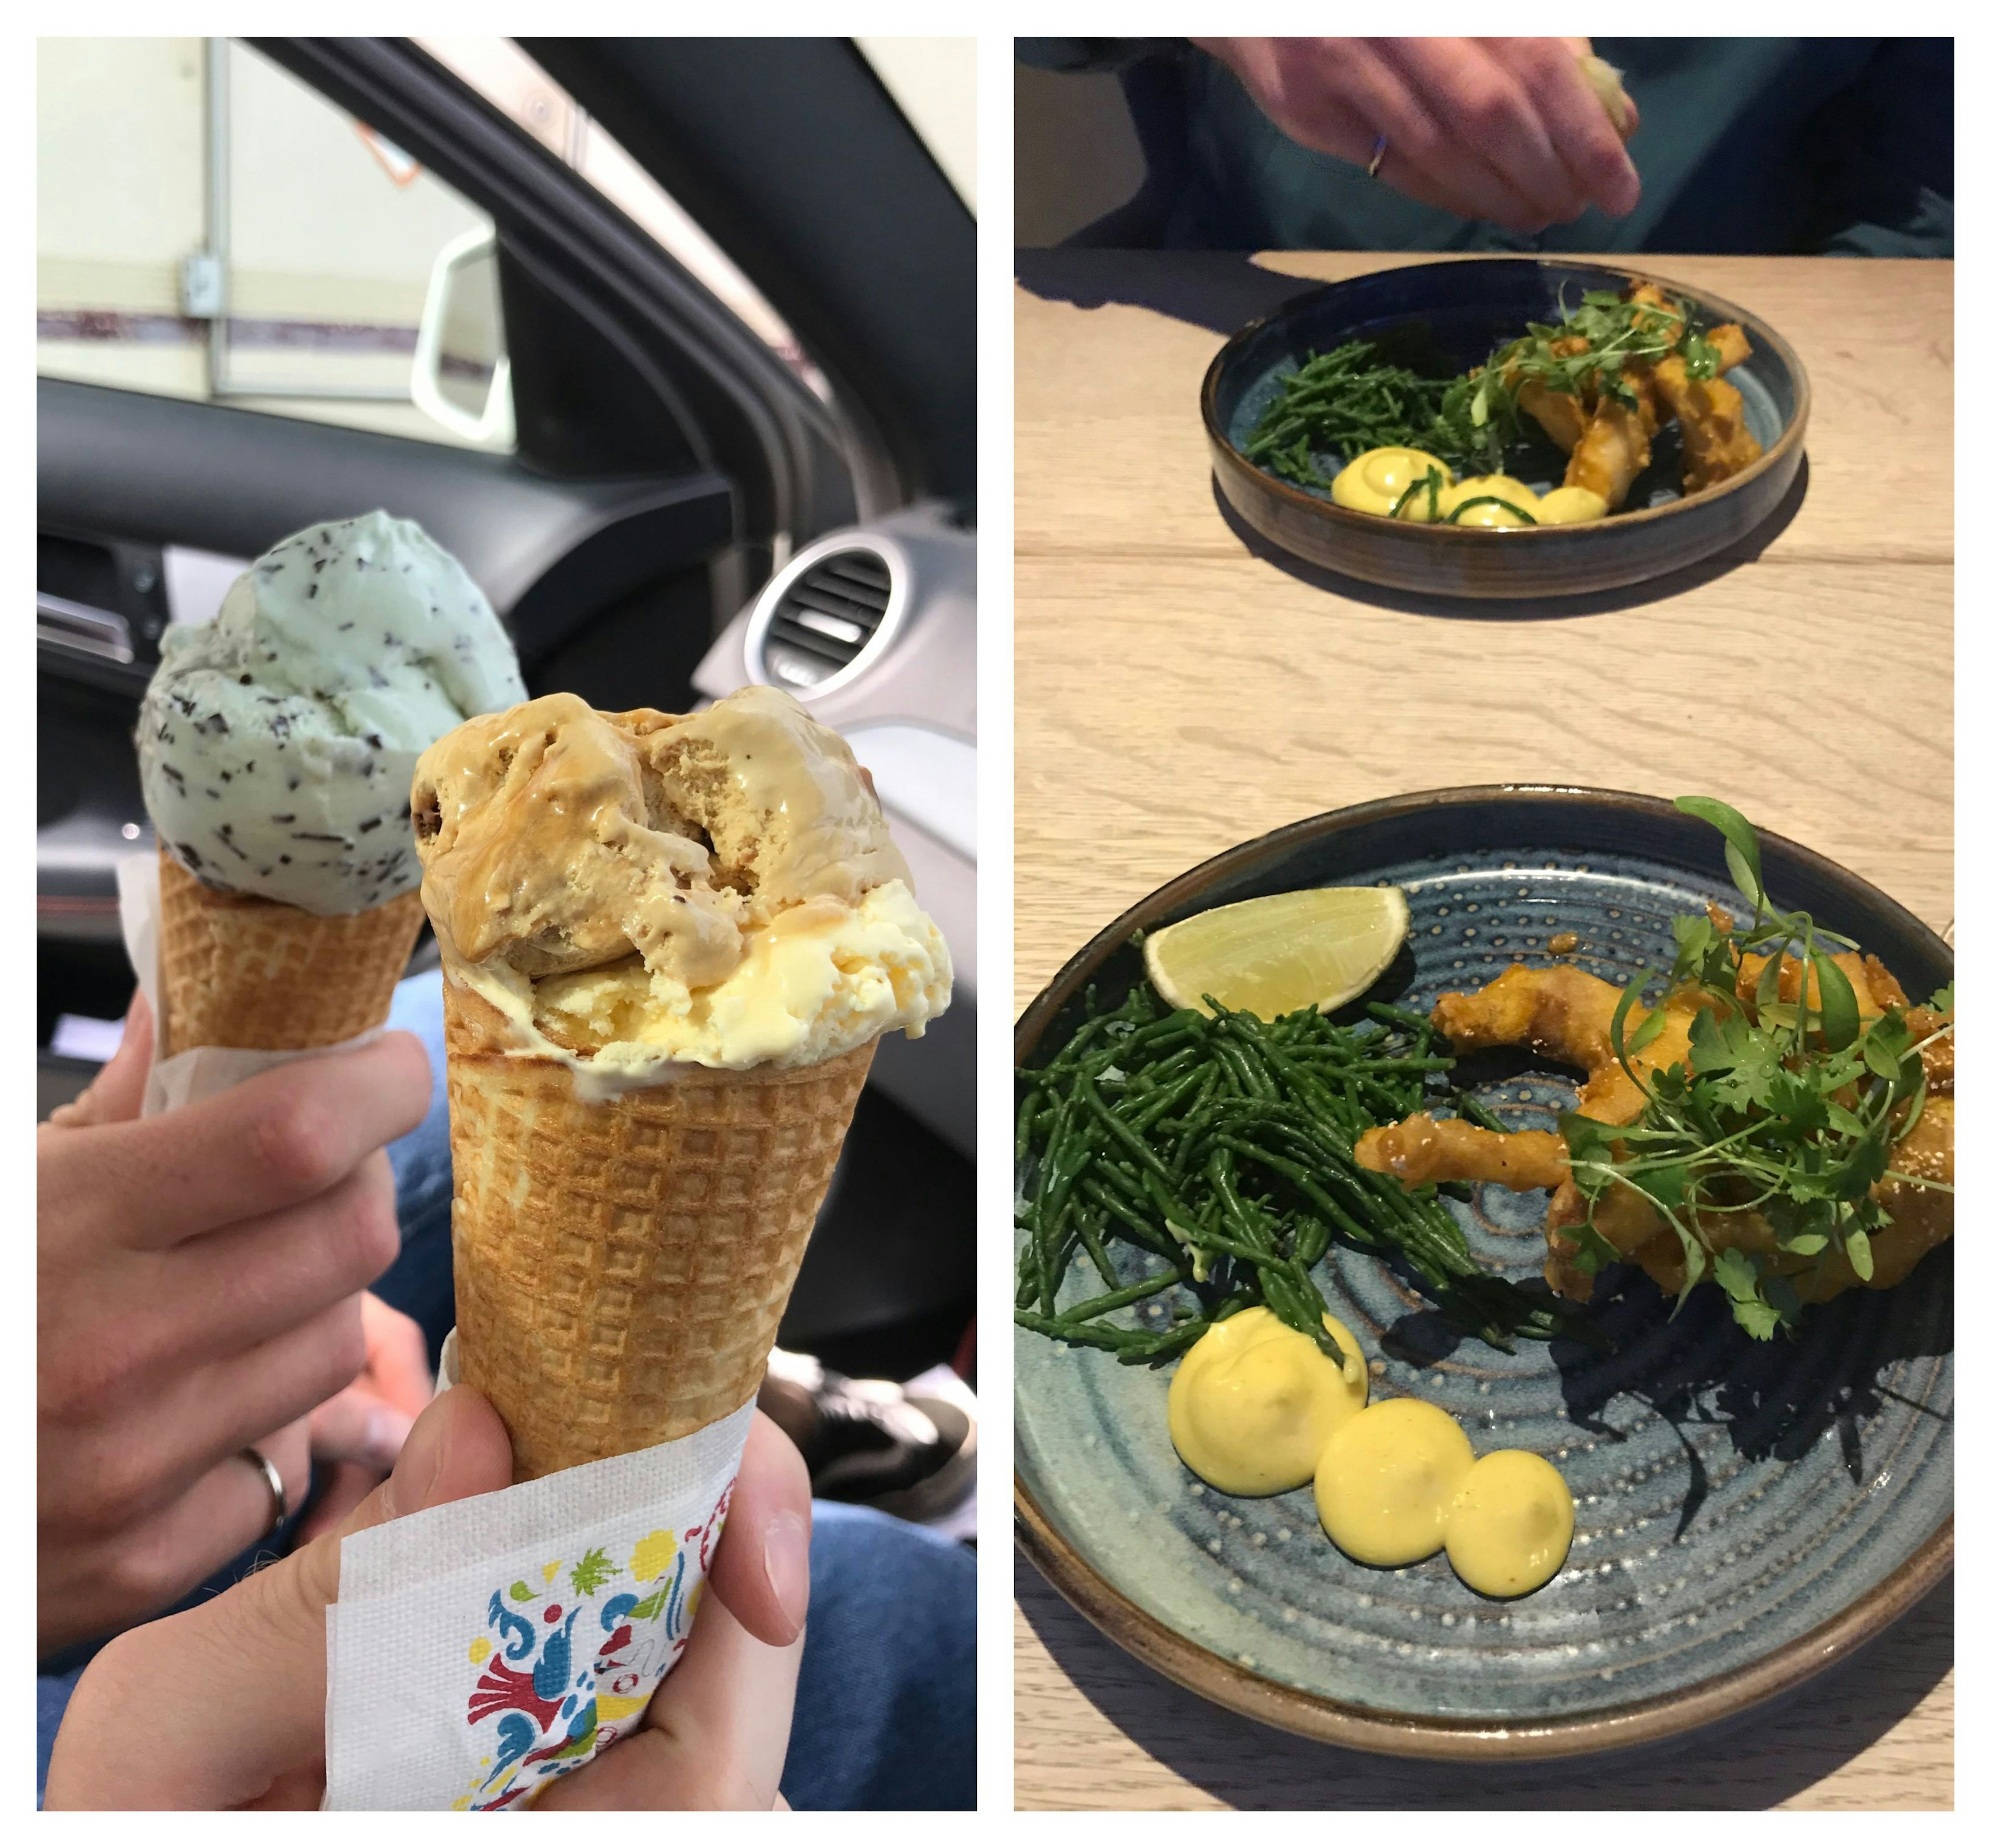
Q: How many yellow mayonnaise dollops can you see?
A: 6